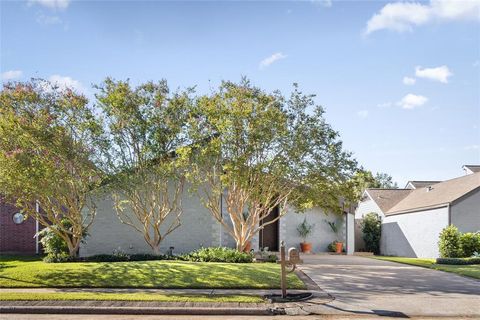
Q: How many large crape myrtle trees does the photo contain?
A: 3